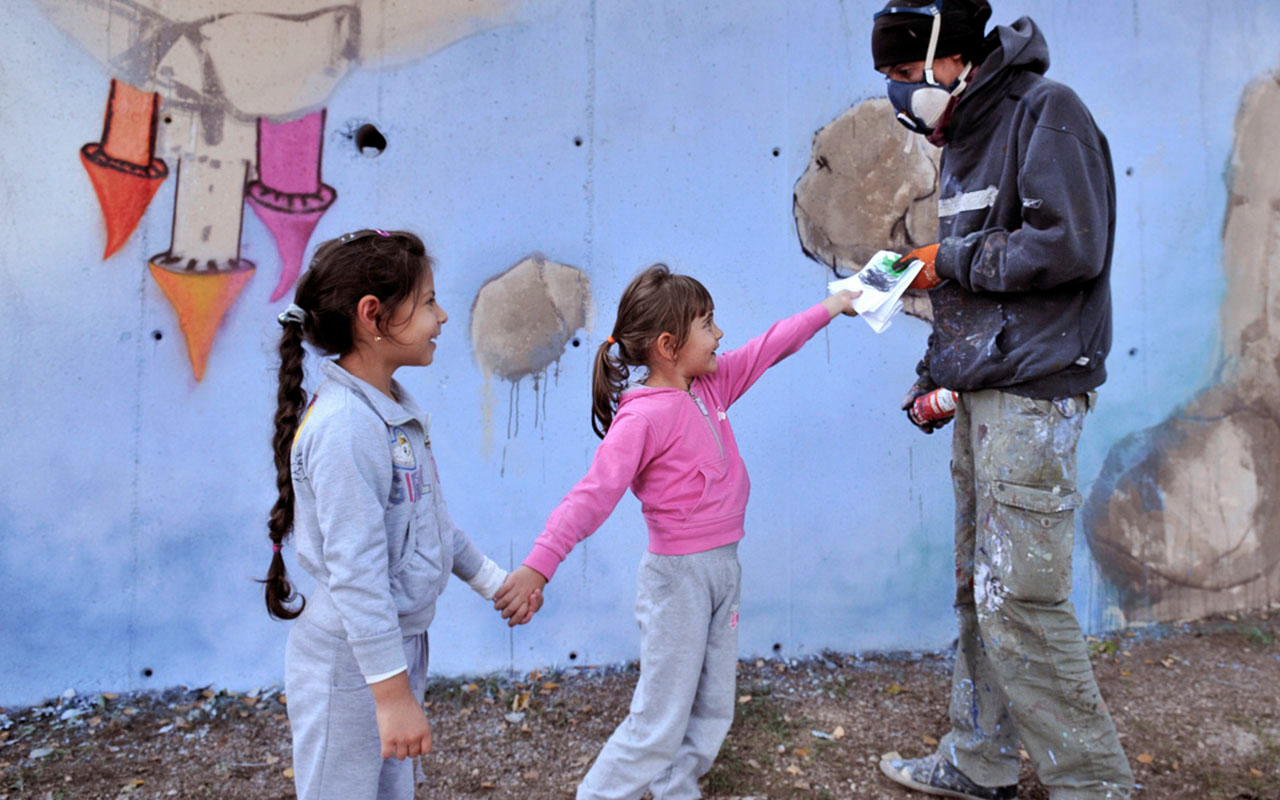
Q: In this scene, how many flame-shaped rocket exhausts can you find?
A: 3